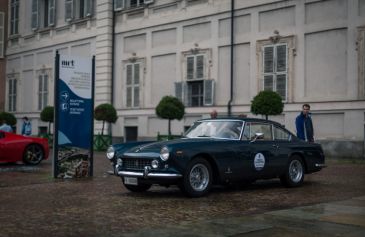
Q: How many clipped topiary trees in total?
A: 5